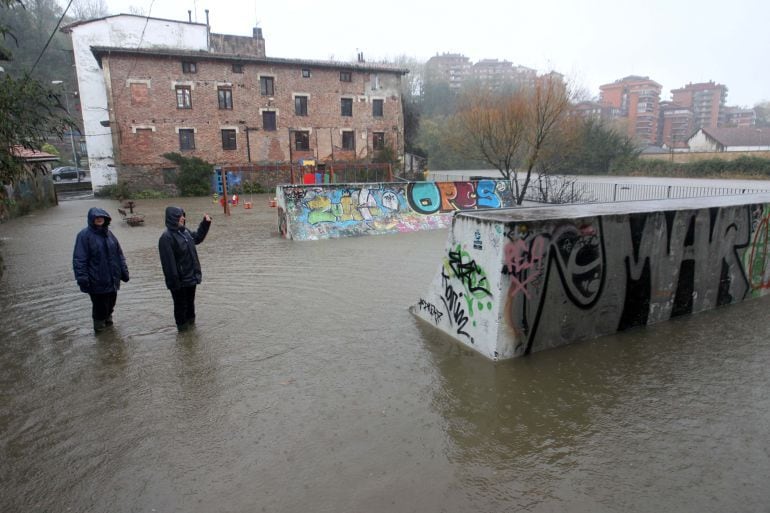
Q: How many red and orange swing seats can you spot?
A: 2